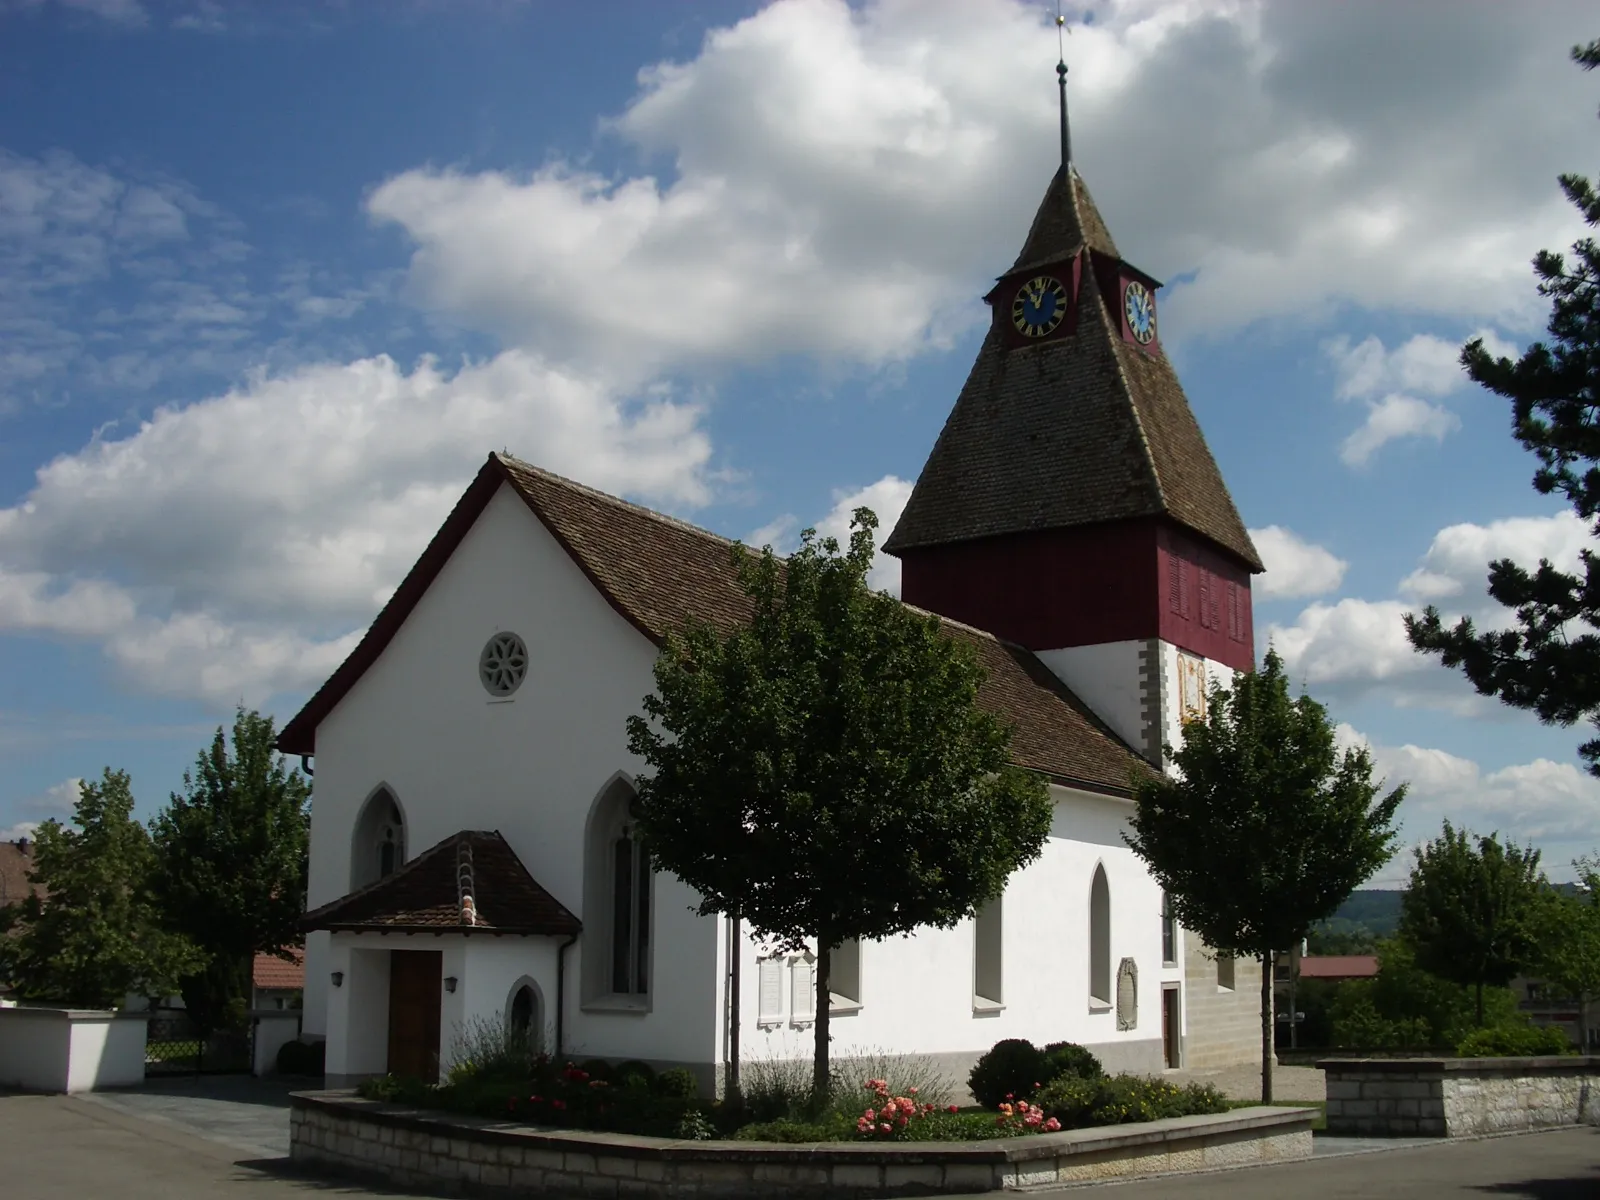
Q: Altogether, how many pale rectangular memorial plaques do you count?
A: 2